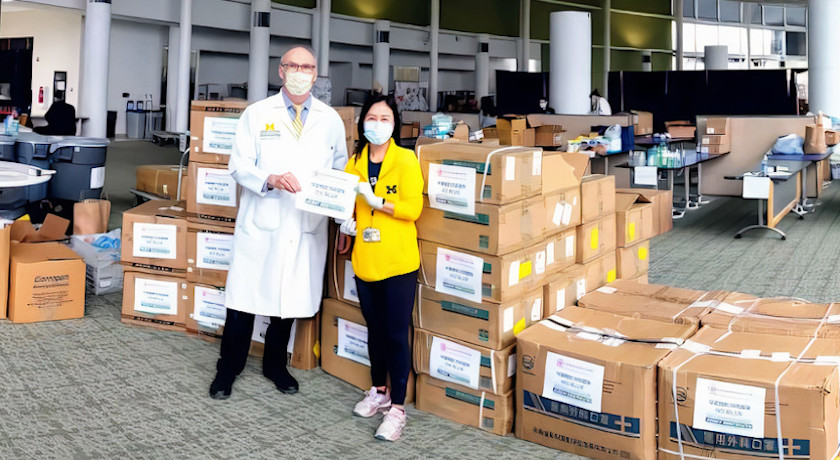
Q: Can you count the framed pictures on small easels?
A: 0